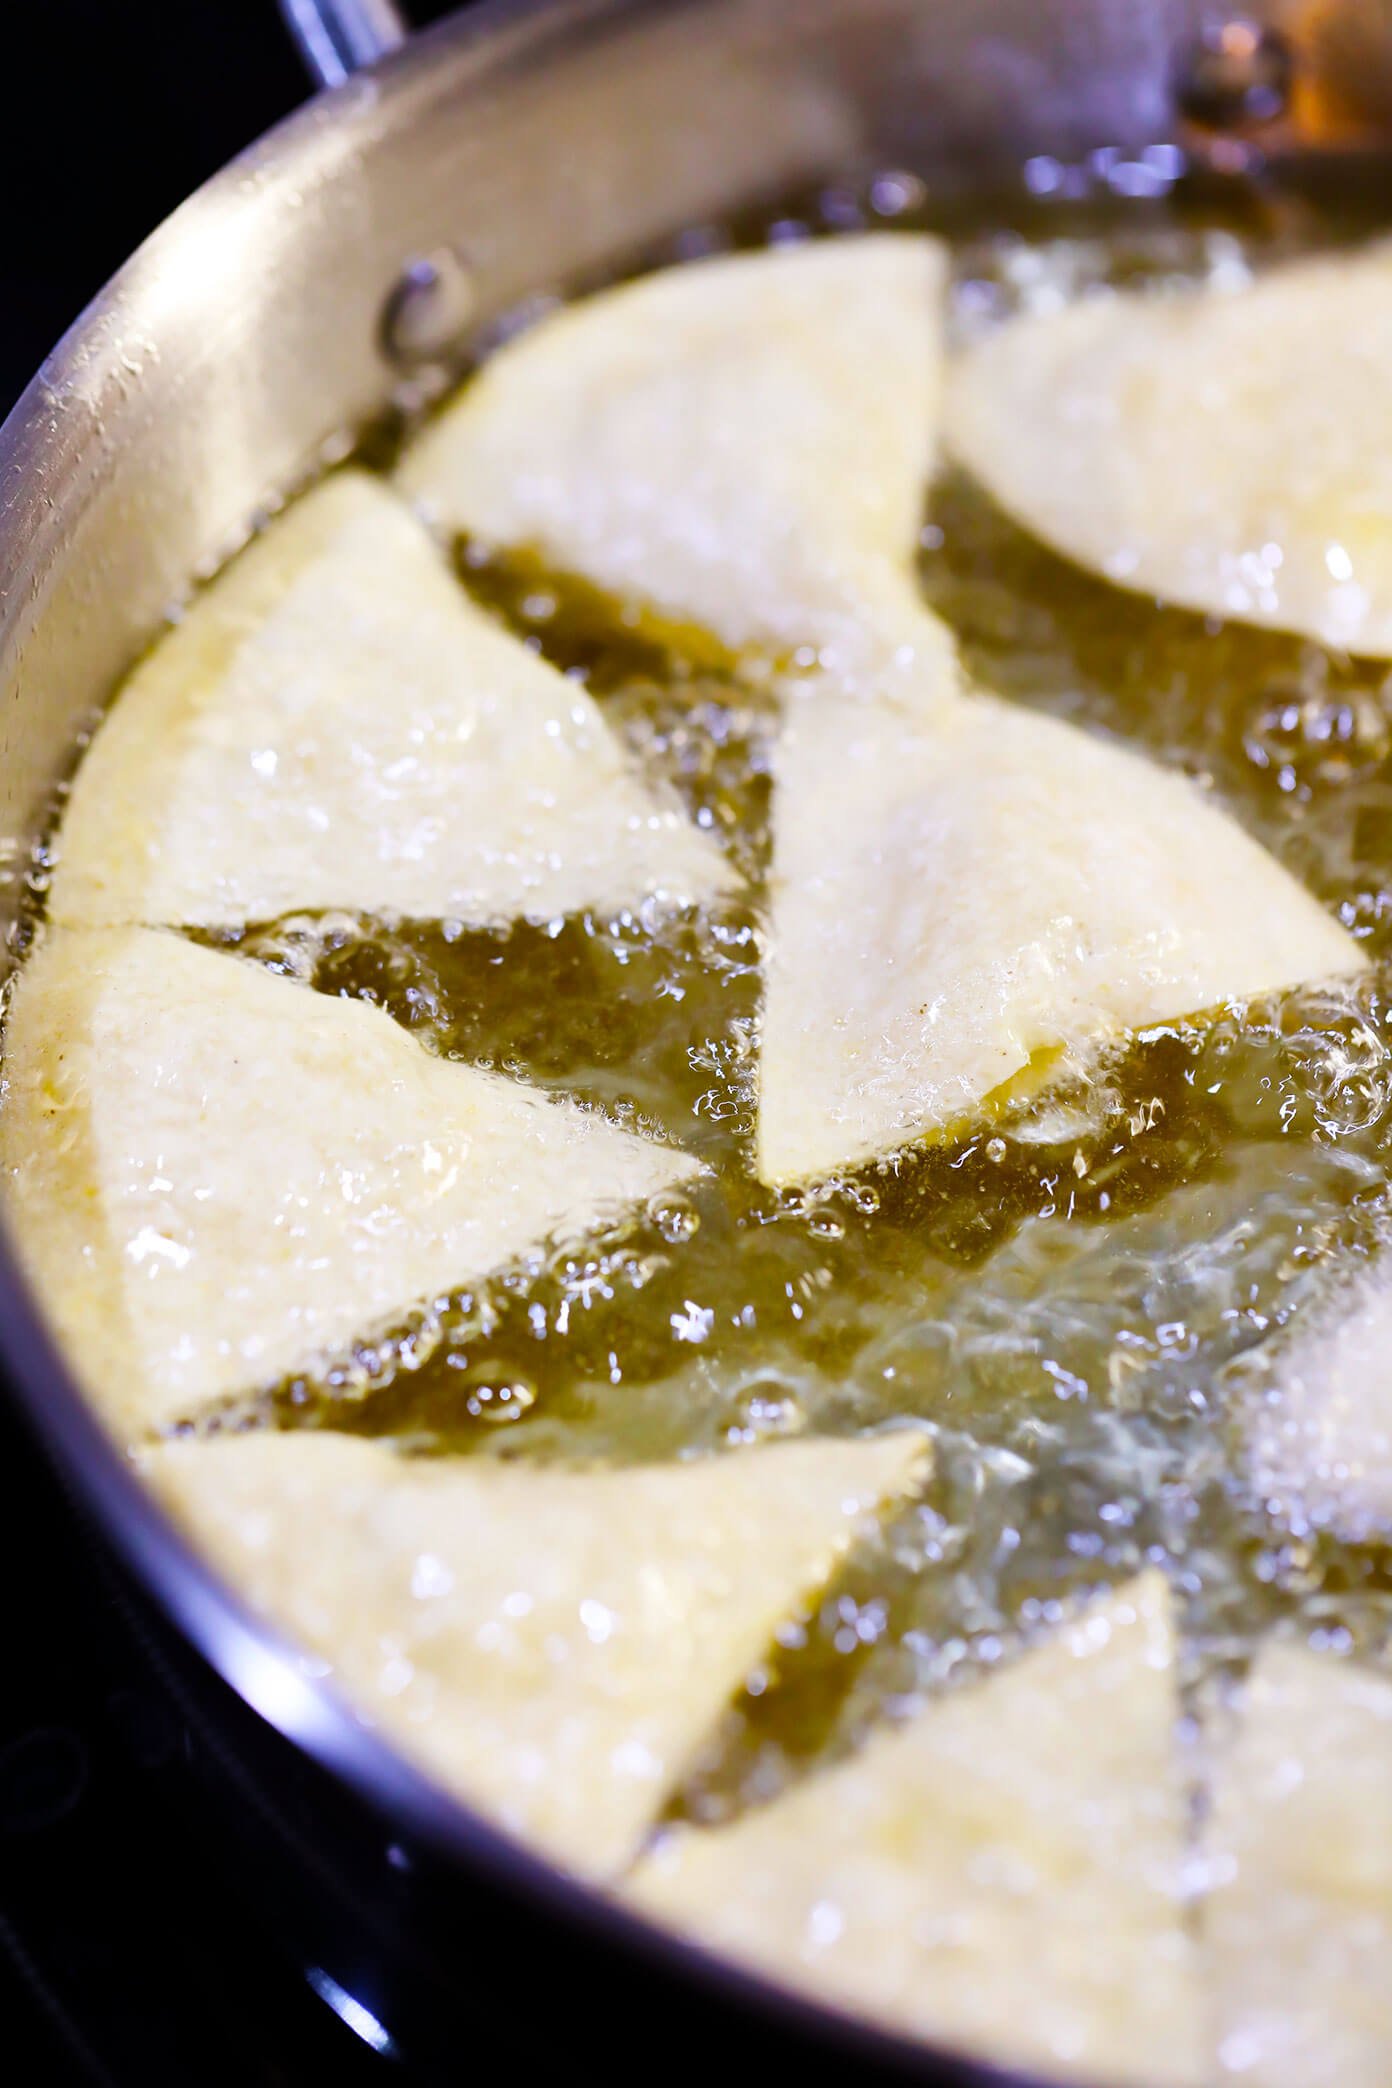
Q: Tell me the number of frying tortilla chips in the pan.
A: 9